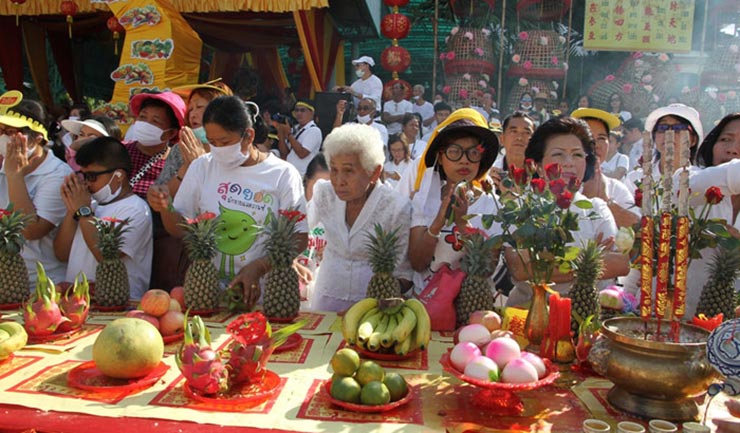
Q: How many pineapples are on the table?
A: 8